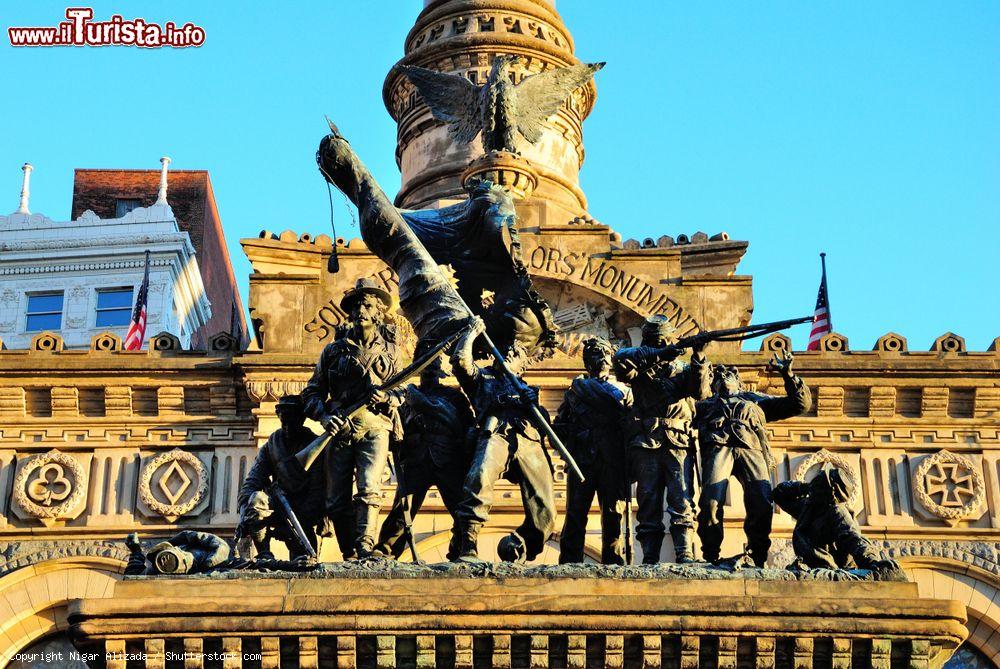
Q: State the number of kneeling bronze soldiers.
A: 2